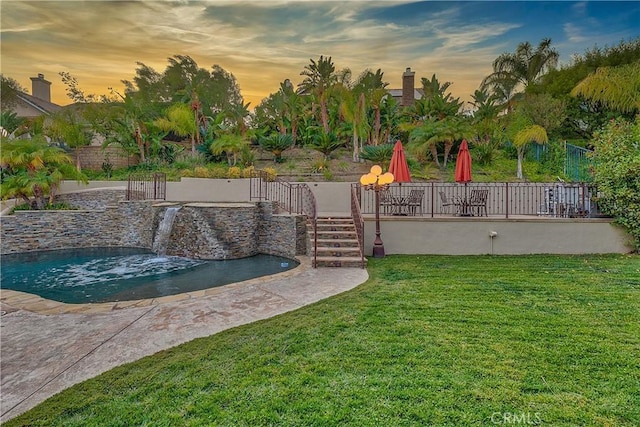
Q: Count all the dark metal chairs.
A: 4